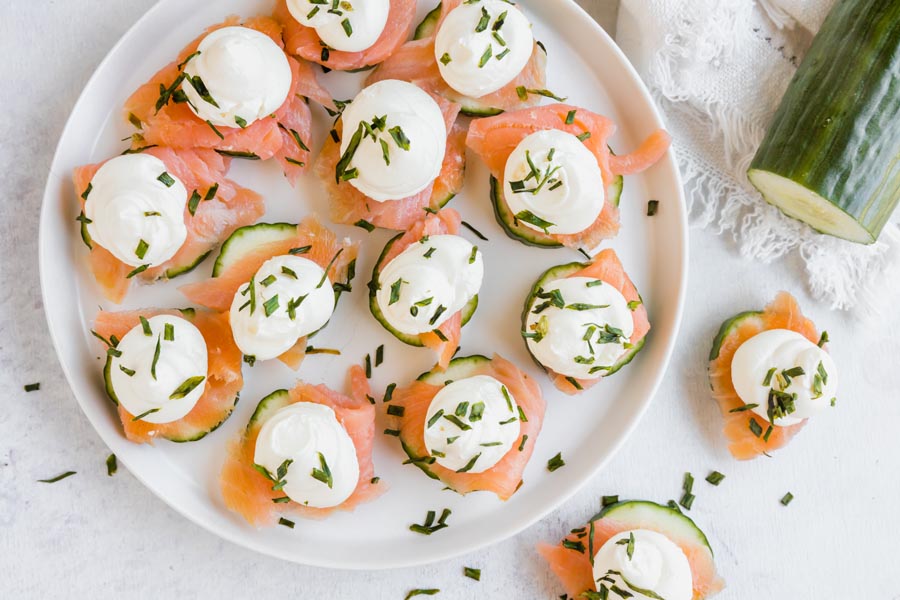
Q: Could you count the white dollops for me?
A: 14